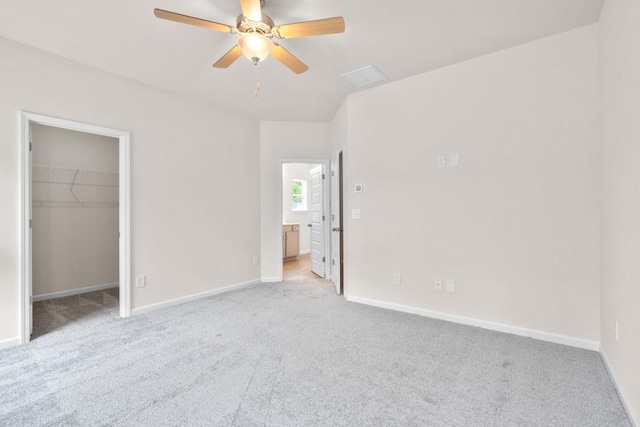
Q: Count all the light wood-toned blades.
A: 5